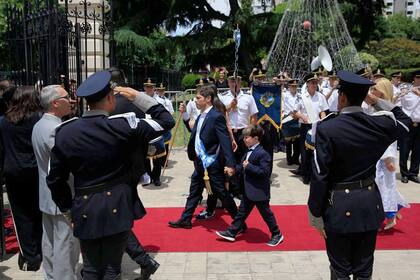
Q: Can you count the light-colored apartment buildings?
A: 1